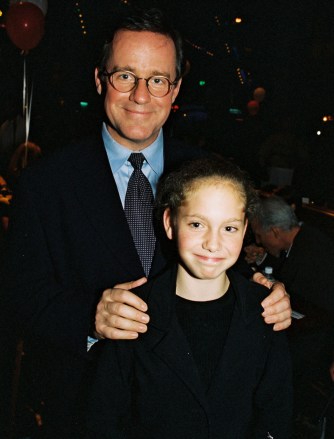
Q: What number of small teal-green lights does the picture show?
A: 3